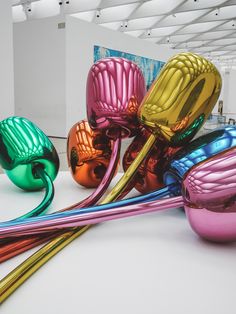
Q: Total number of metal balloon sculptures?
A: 7